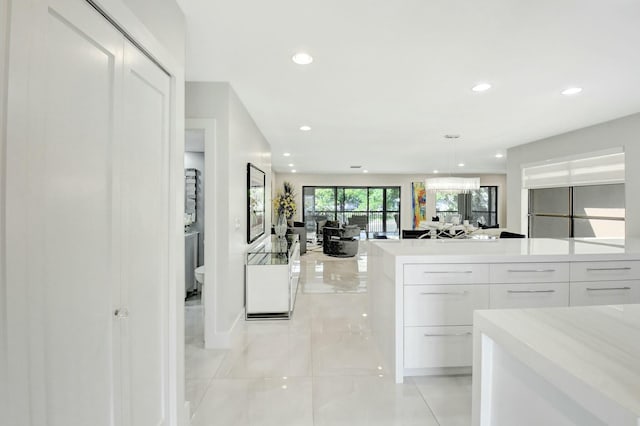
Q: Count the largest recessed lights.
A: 3